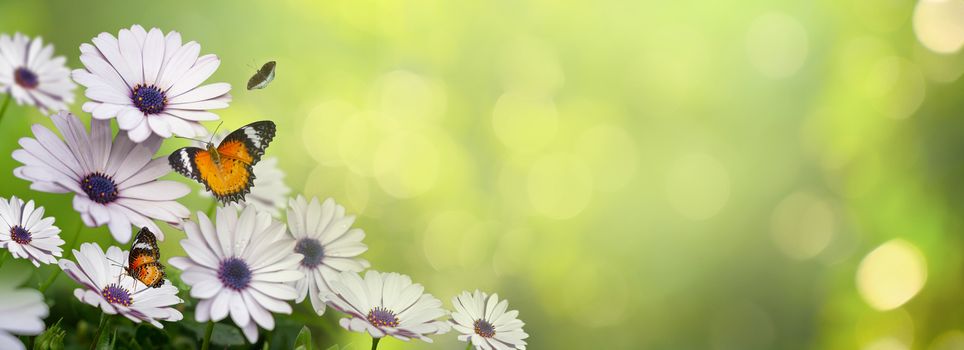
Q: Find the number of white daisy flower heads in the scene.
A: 11